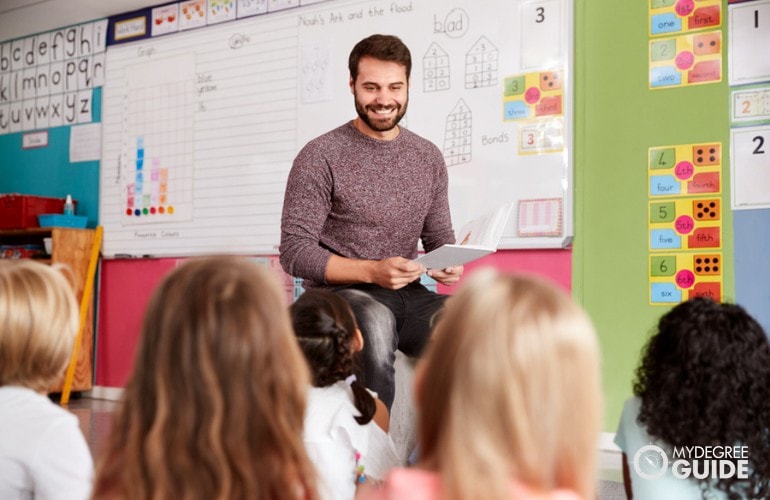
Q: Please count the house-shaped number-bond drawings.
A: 3